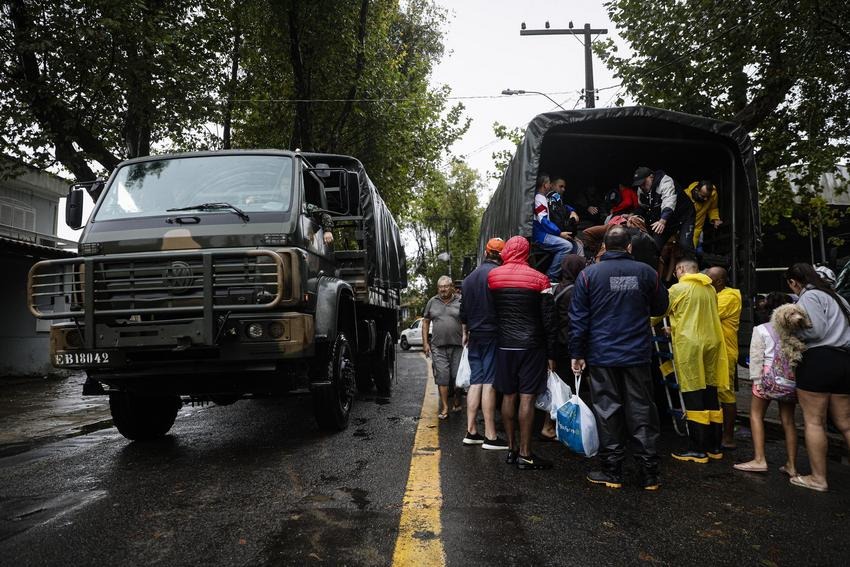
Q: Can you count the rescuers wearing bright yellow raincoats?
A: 3